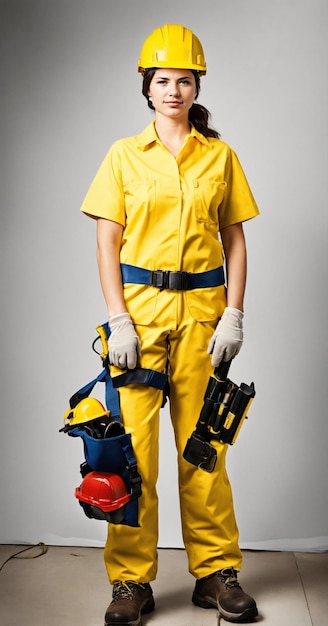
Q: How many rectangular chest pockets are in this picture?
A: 2